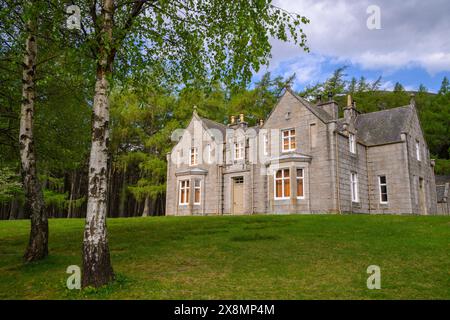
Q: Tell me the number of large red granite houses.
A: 0